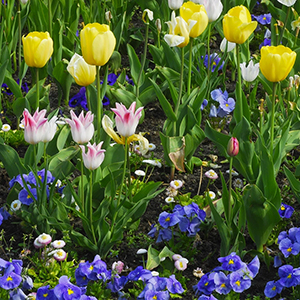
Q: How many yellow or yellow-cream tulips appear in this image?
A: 8